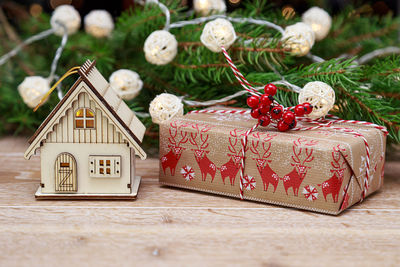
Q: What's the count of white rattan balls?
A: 11